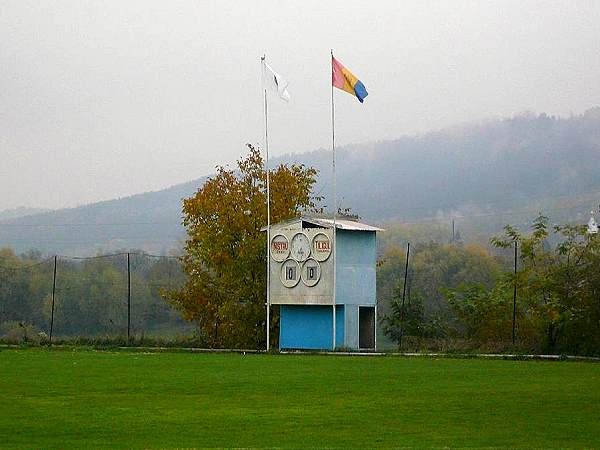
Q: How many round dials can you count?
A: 5